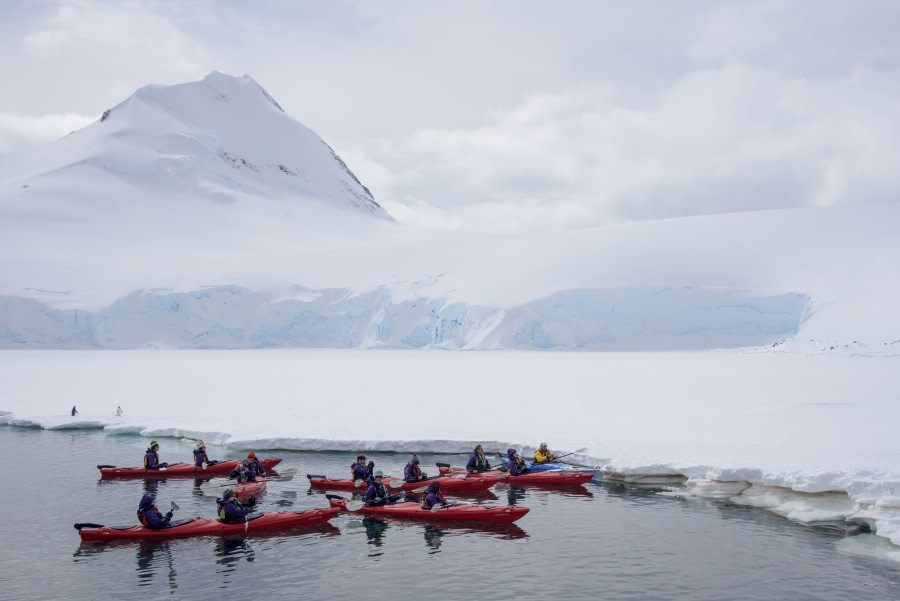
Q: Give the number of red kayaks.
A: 6